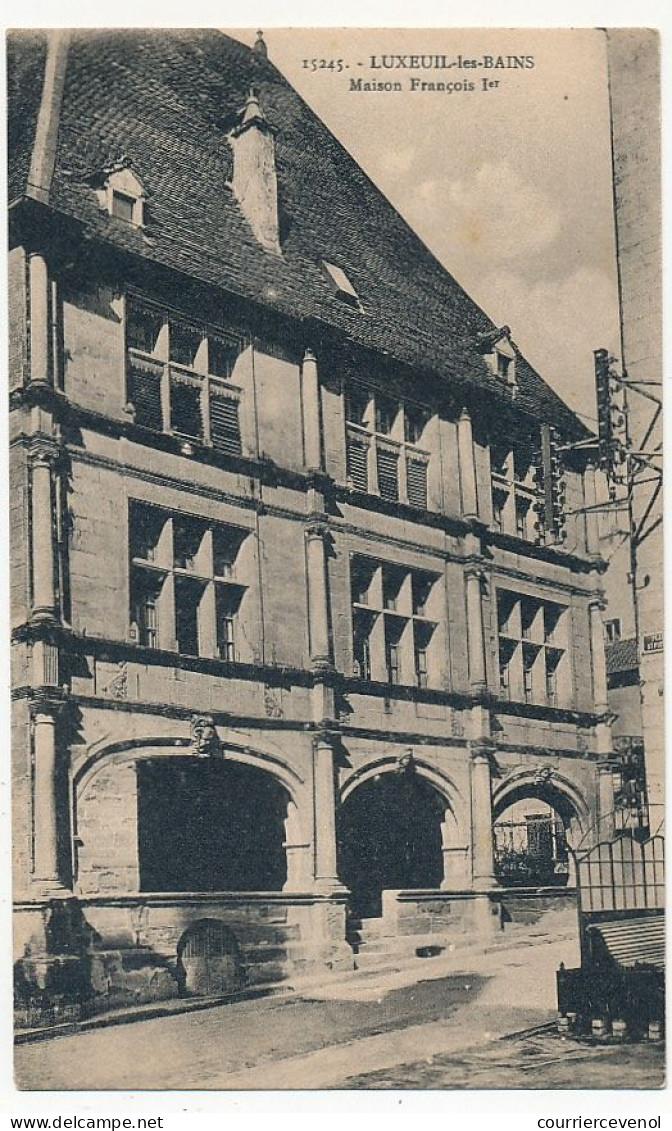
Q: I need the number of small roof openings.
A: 3